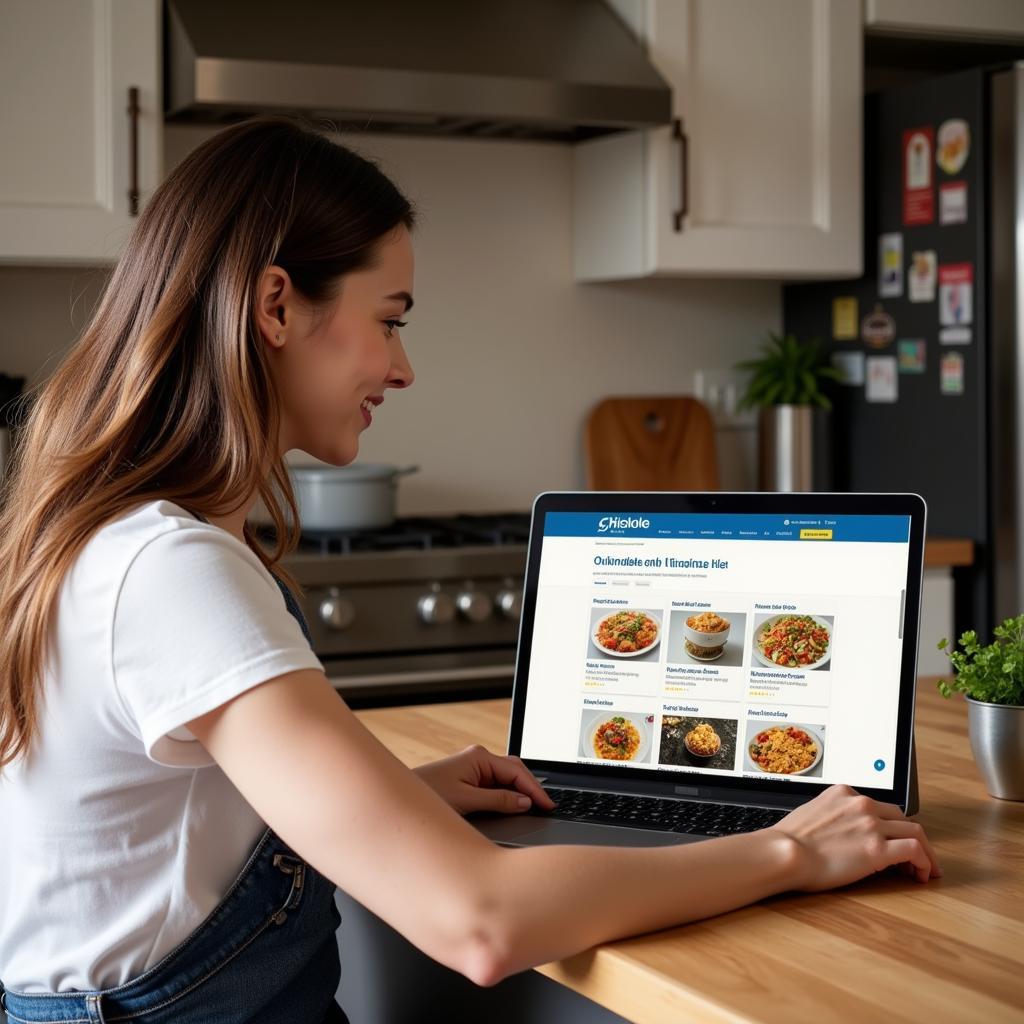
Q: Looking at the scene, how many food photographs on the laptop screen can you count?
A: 6